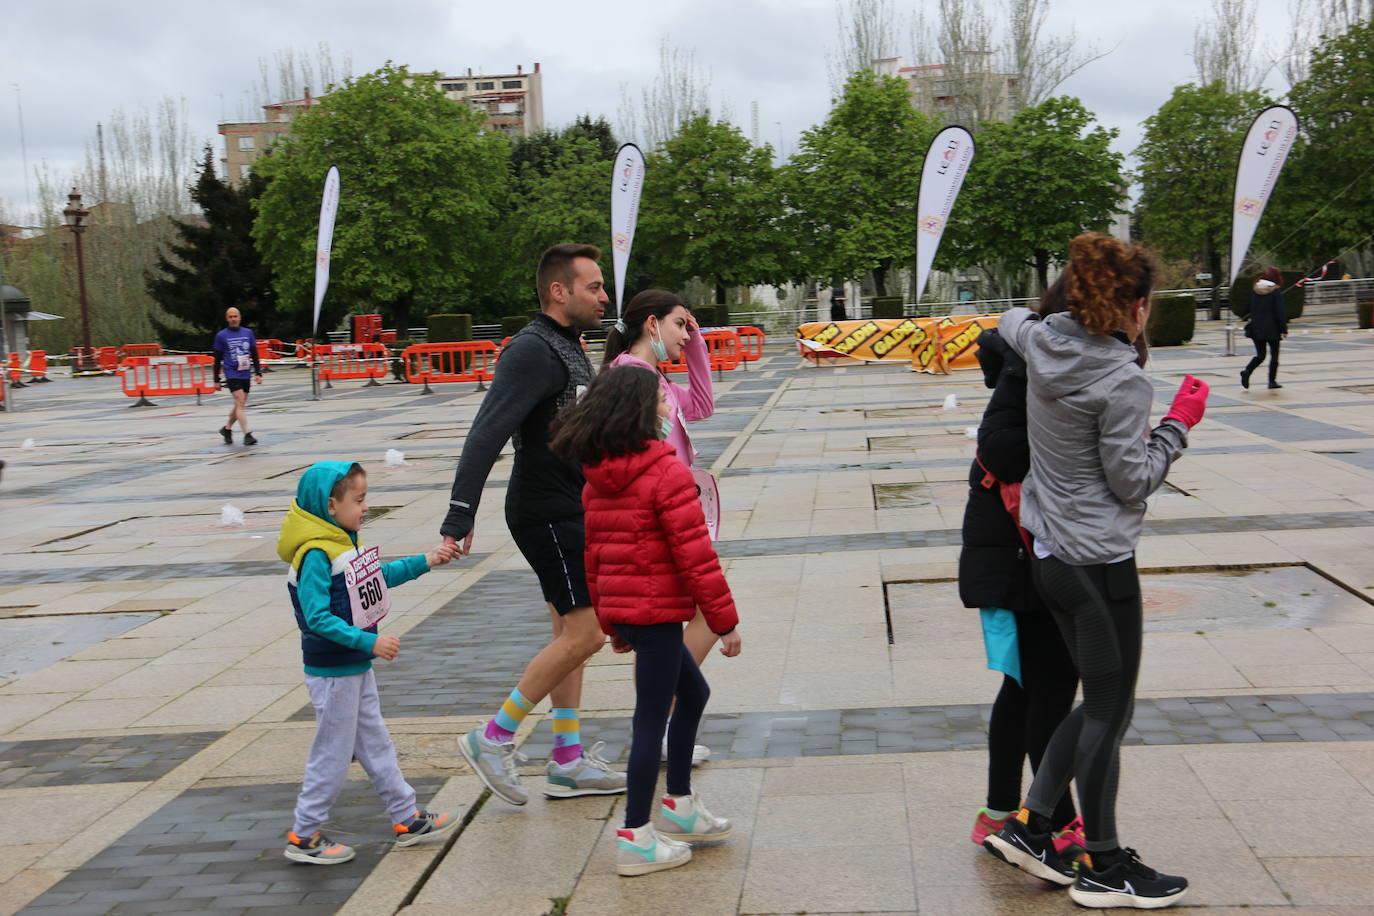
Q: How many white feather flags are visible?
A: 4